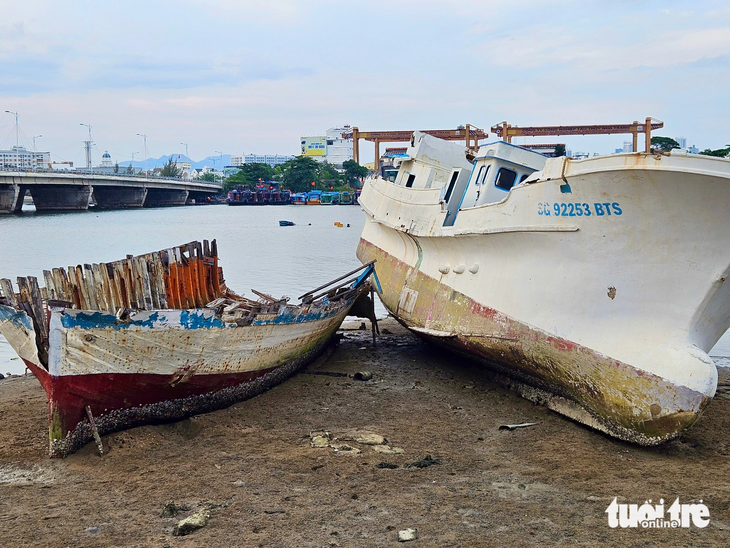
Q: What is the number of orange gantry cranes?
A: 2